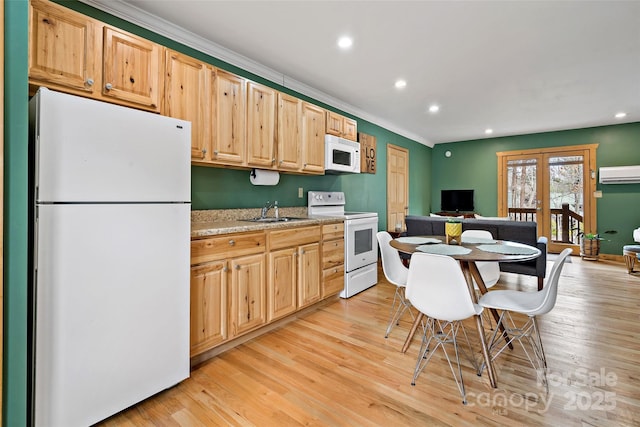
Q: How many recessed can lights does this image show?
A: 5